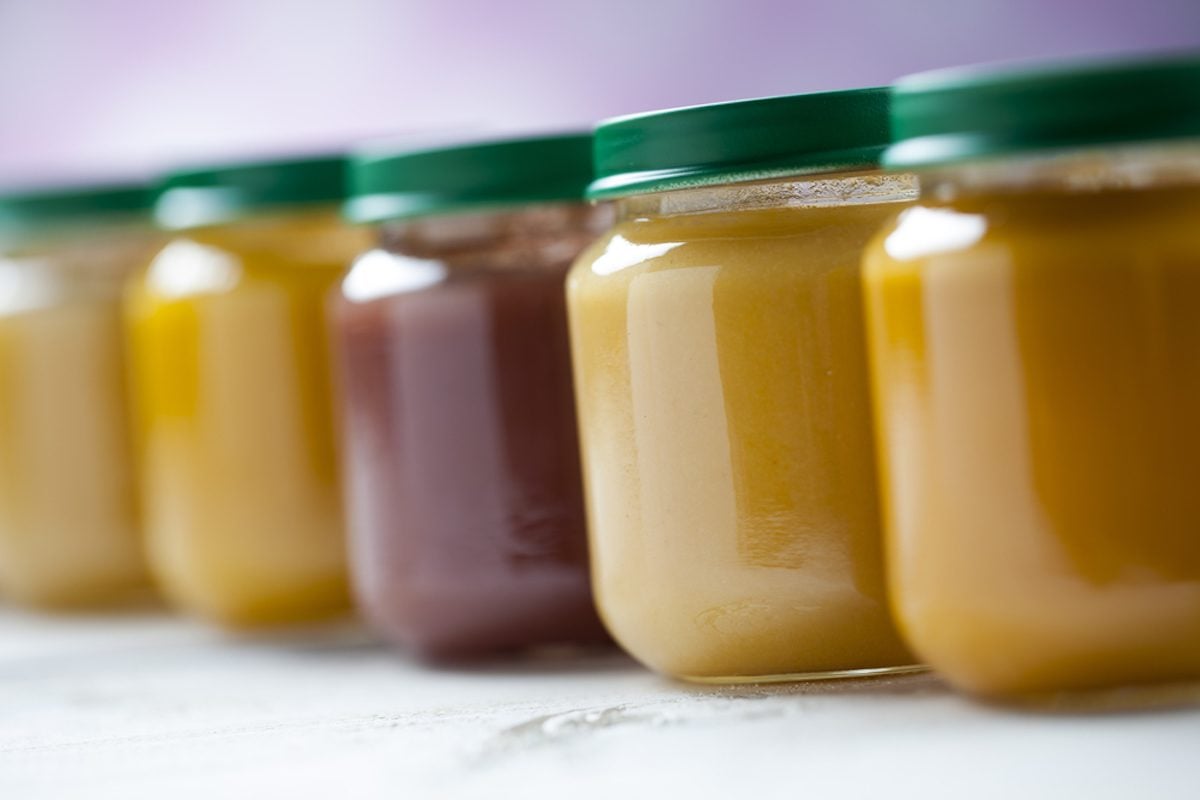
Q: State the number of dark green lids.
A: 5